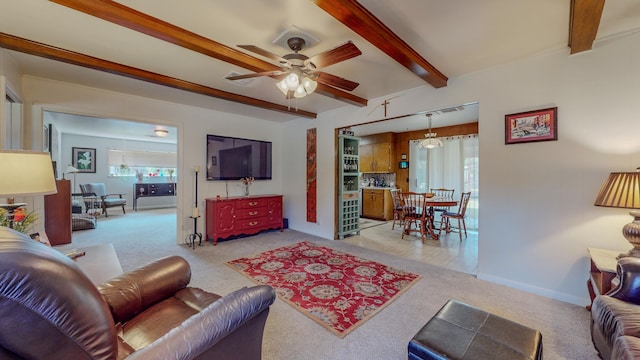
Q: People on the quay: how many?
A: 0